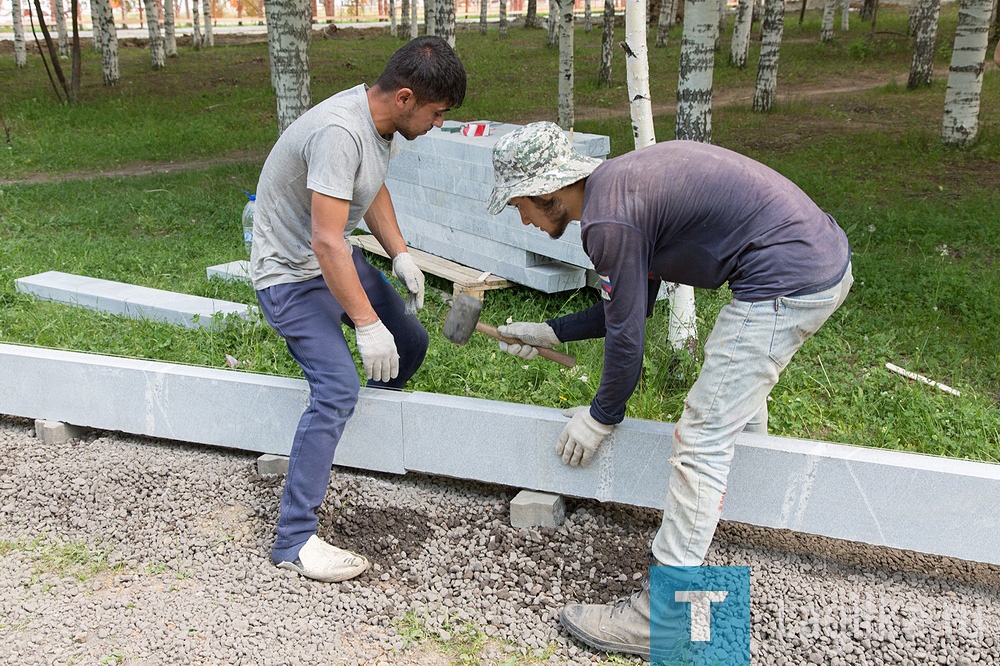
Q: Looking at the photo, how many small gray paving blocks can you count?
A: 3